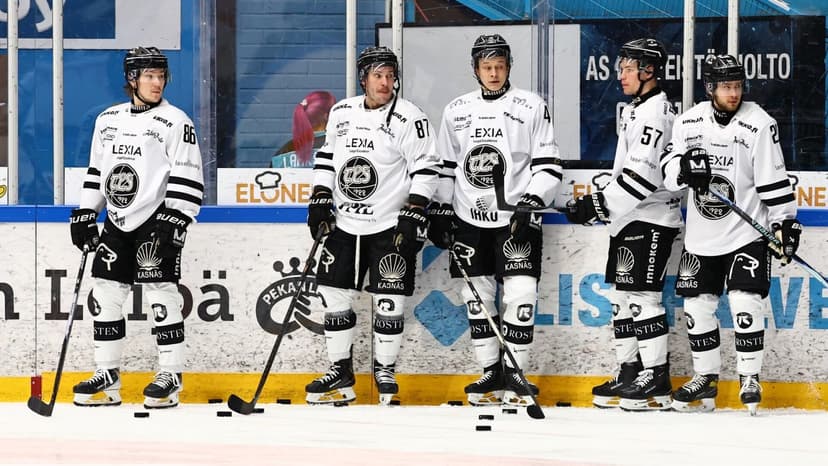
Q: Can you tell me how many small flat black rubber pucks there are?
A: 12